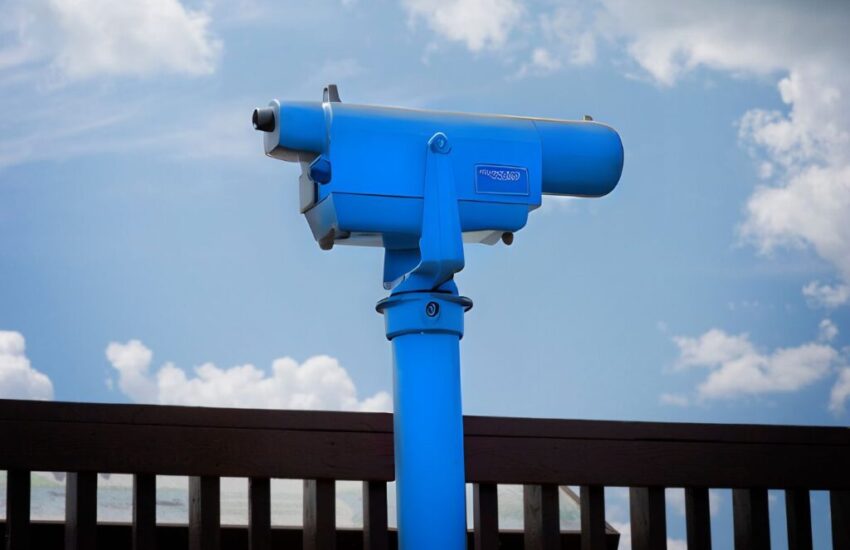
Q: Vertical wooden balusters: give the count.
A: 15